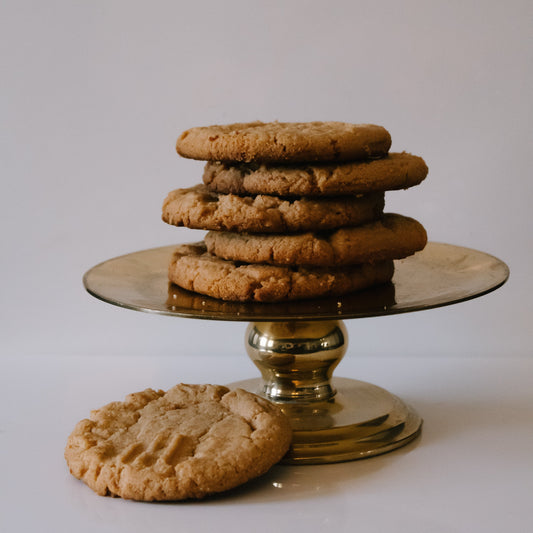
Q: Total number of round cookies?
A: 6